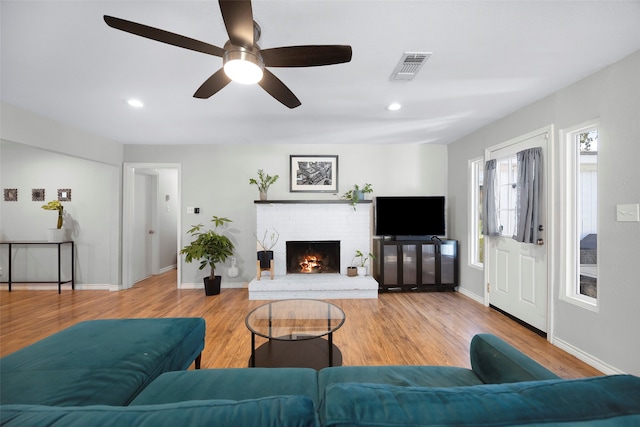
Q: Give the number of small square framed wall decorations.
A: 3